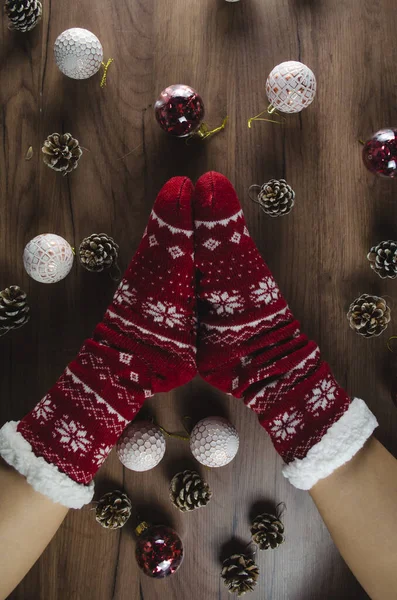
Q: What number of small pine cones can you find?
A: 11